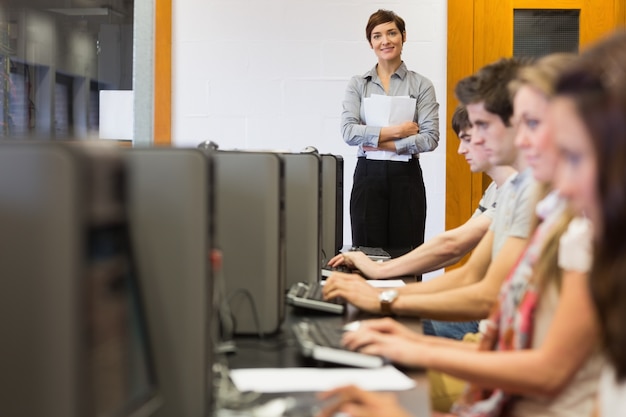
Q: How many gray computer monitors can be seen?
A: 5